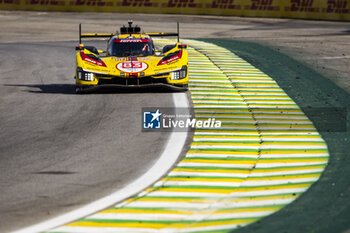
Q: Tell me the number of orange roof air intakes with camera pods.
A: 0